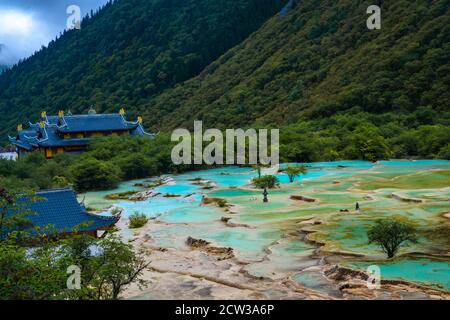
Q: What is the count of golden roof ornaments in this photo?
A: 6